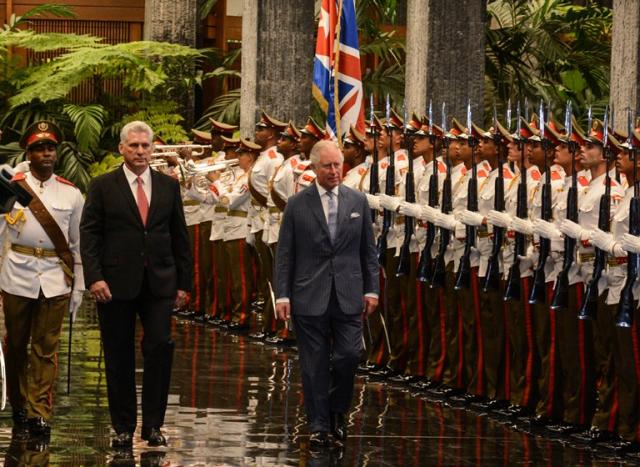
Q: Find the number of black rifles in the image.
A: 12